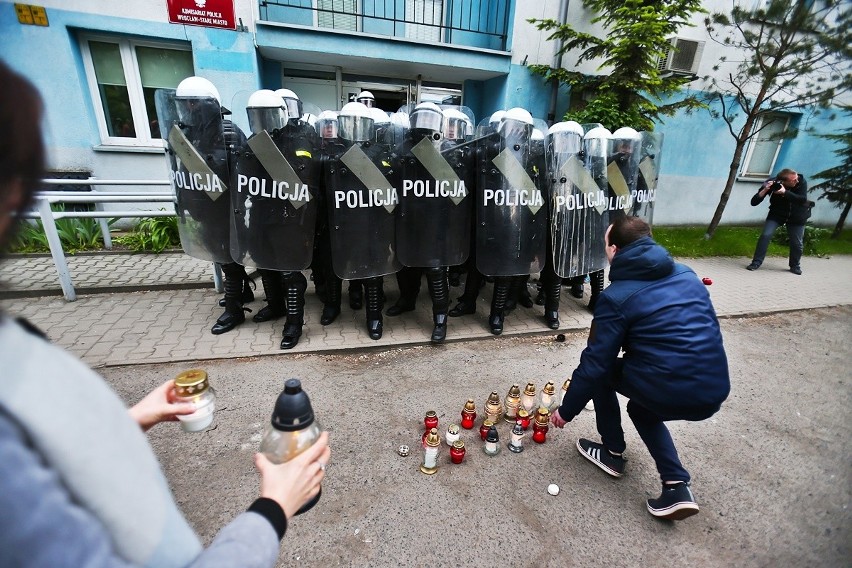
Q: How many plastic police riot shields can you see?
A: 8